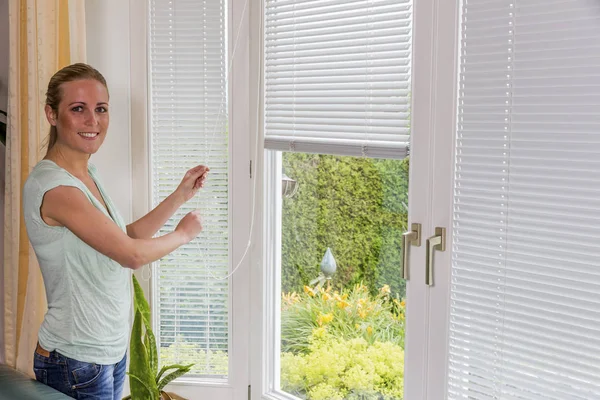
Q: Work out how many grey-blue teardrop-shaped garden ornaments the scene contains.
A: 1